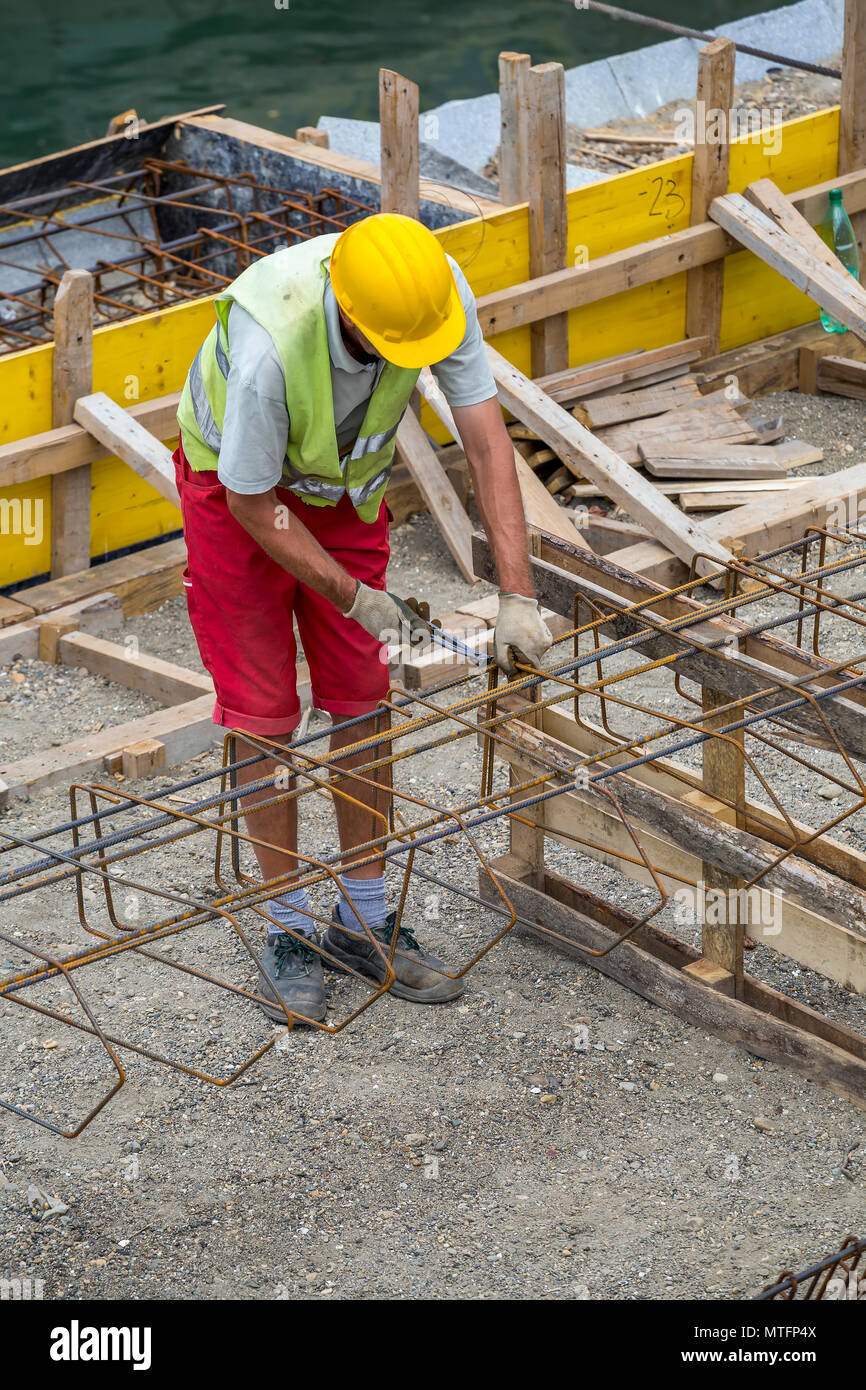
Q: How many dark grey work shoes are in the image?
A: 2